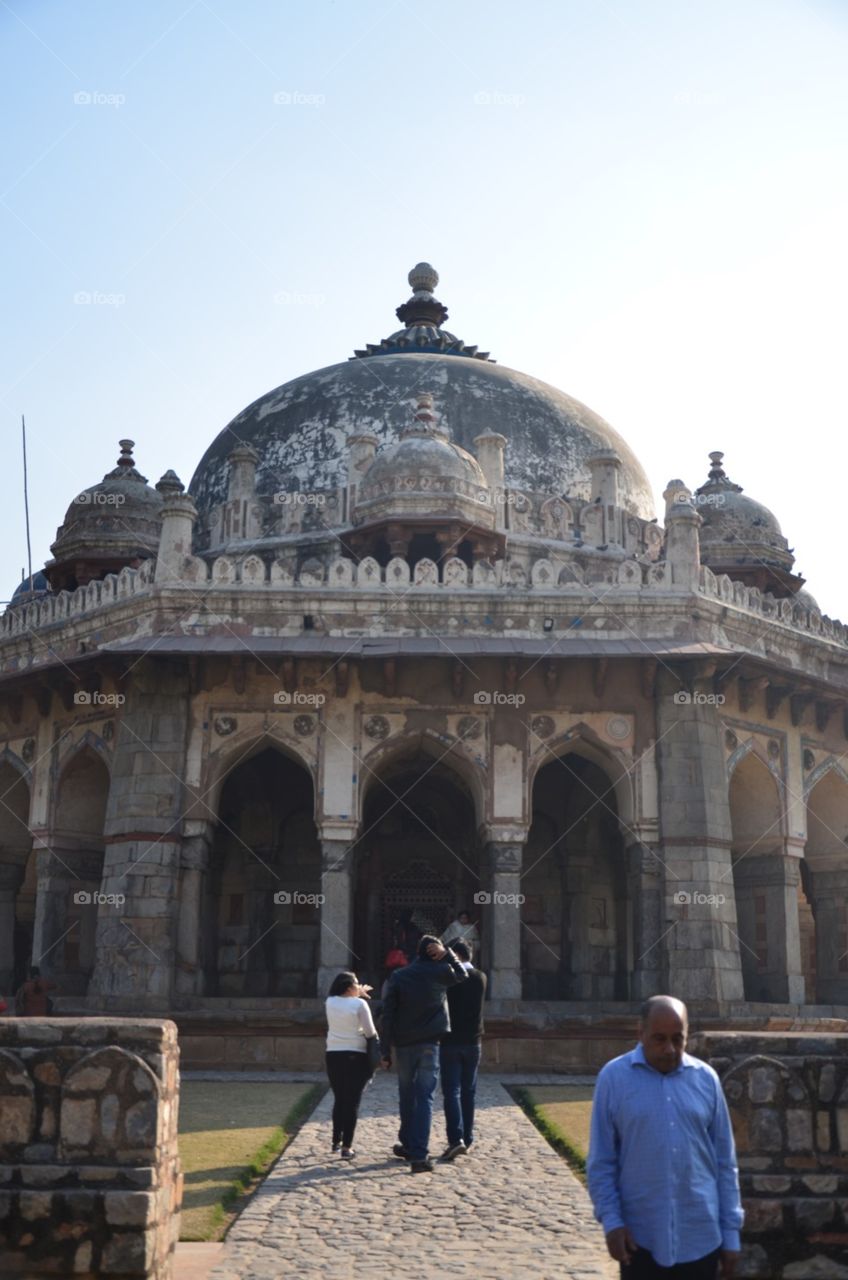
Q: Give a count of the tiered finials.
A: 4